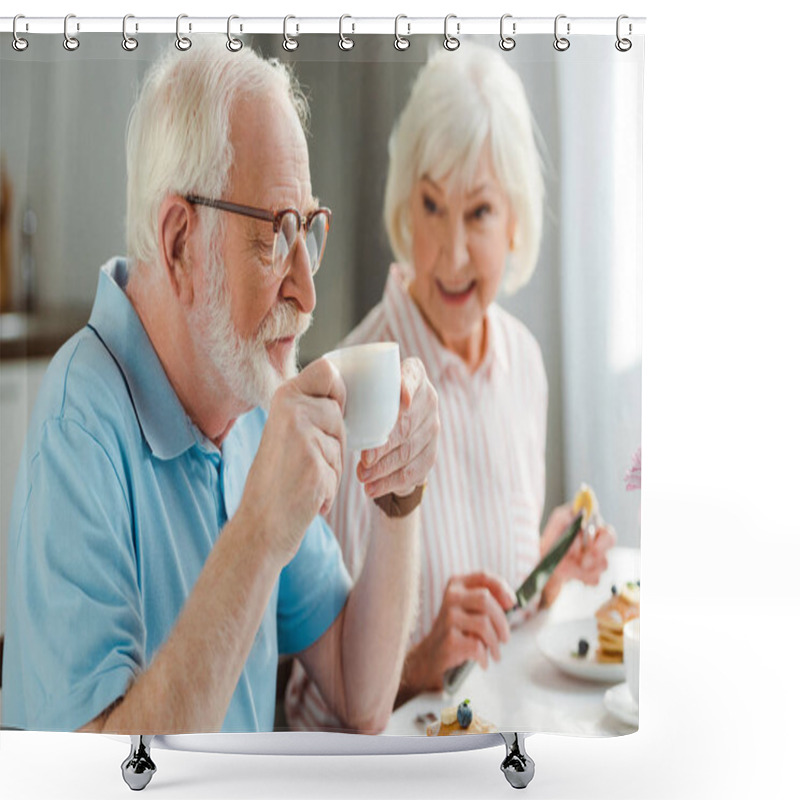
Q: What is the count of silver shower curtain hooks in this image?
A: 12